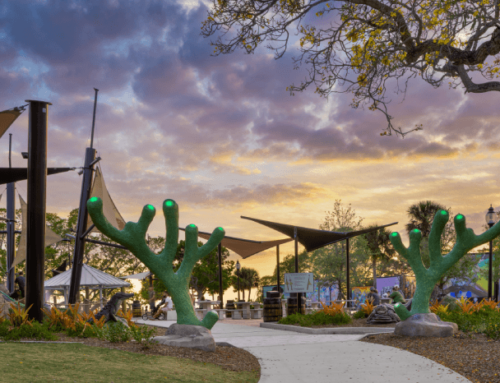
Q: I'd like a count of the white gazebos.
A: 1